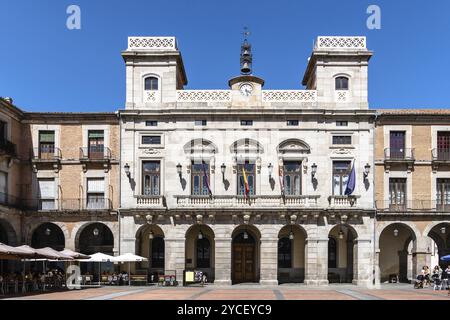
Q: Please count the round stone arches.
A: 10